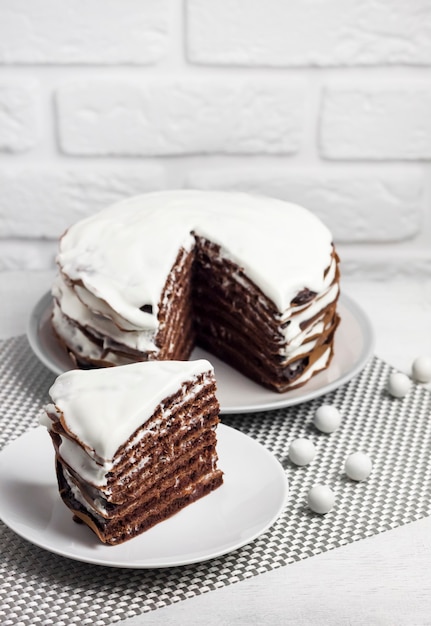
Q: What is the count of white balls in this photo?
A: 6